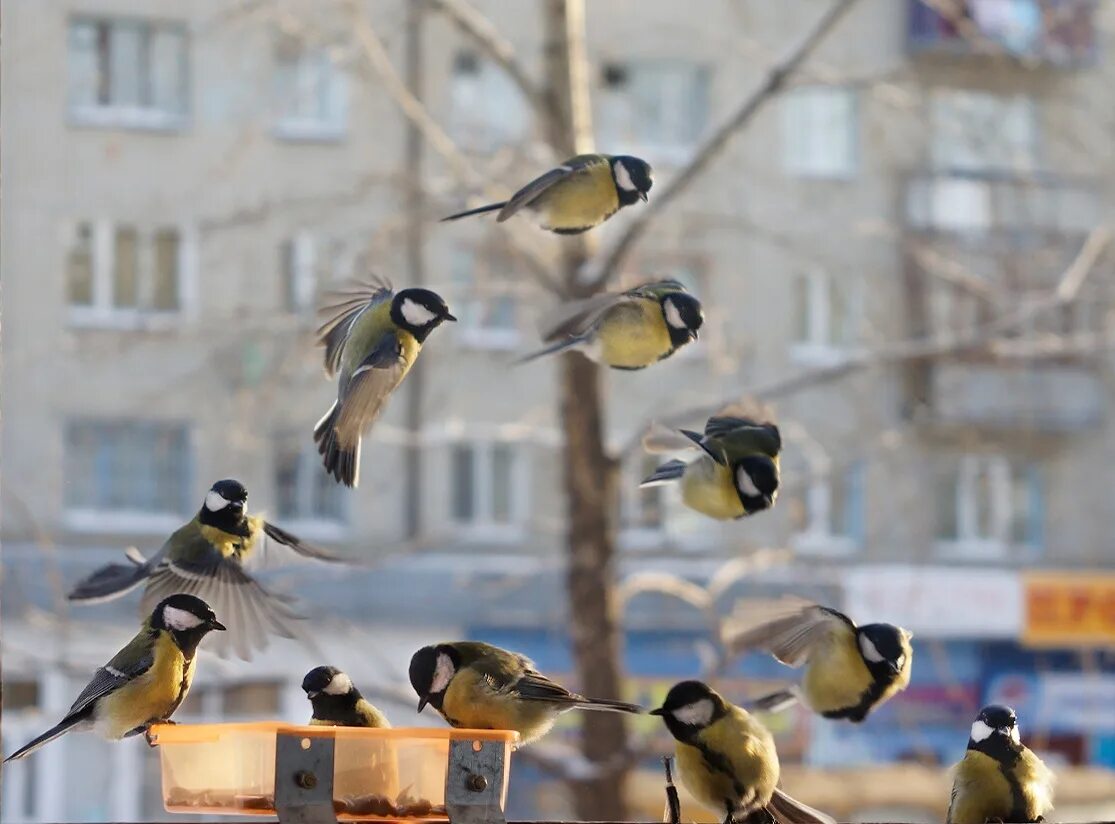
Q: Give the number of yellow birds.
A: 11